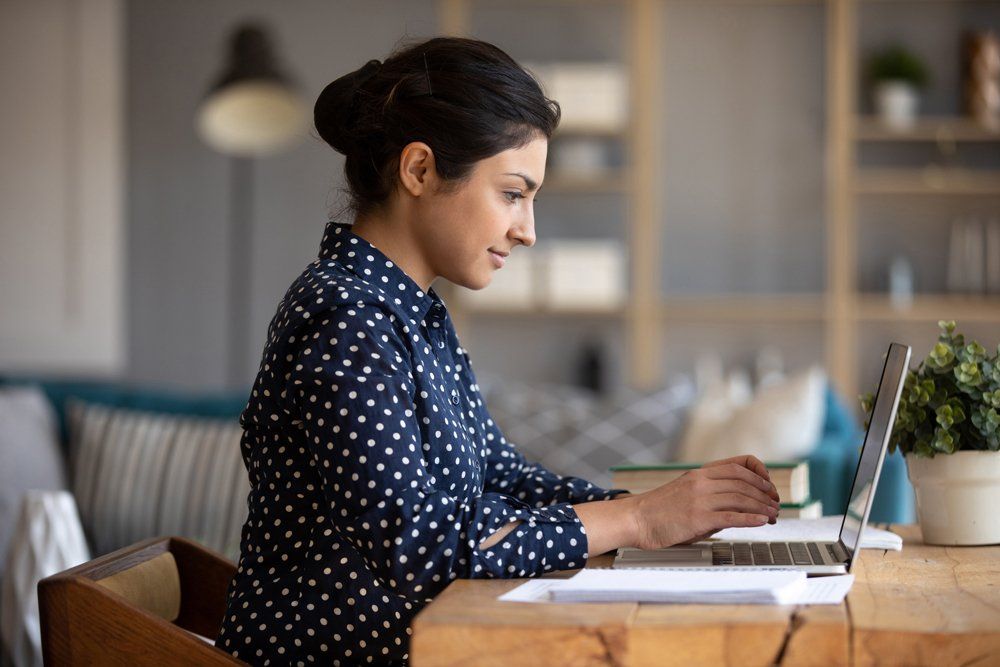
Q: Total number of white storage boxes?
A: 3